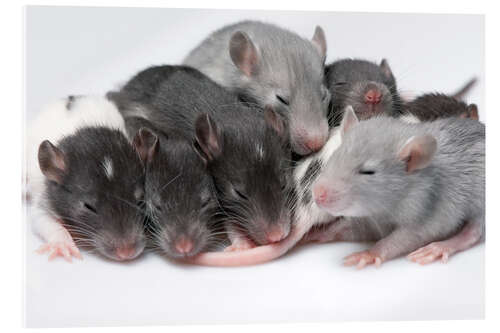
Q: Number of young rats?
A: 7